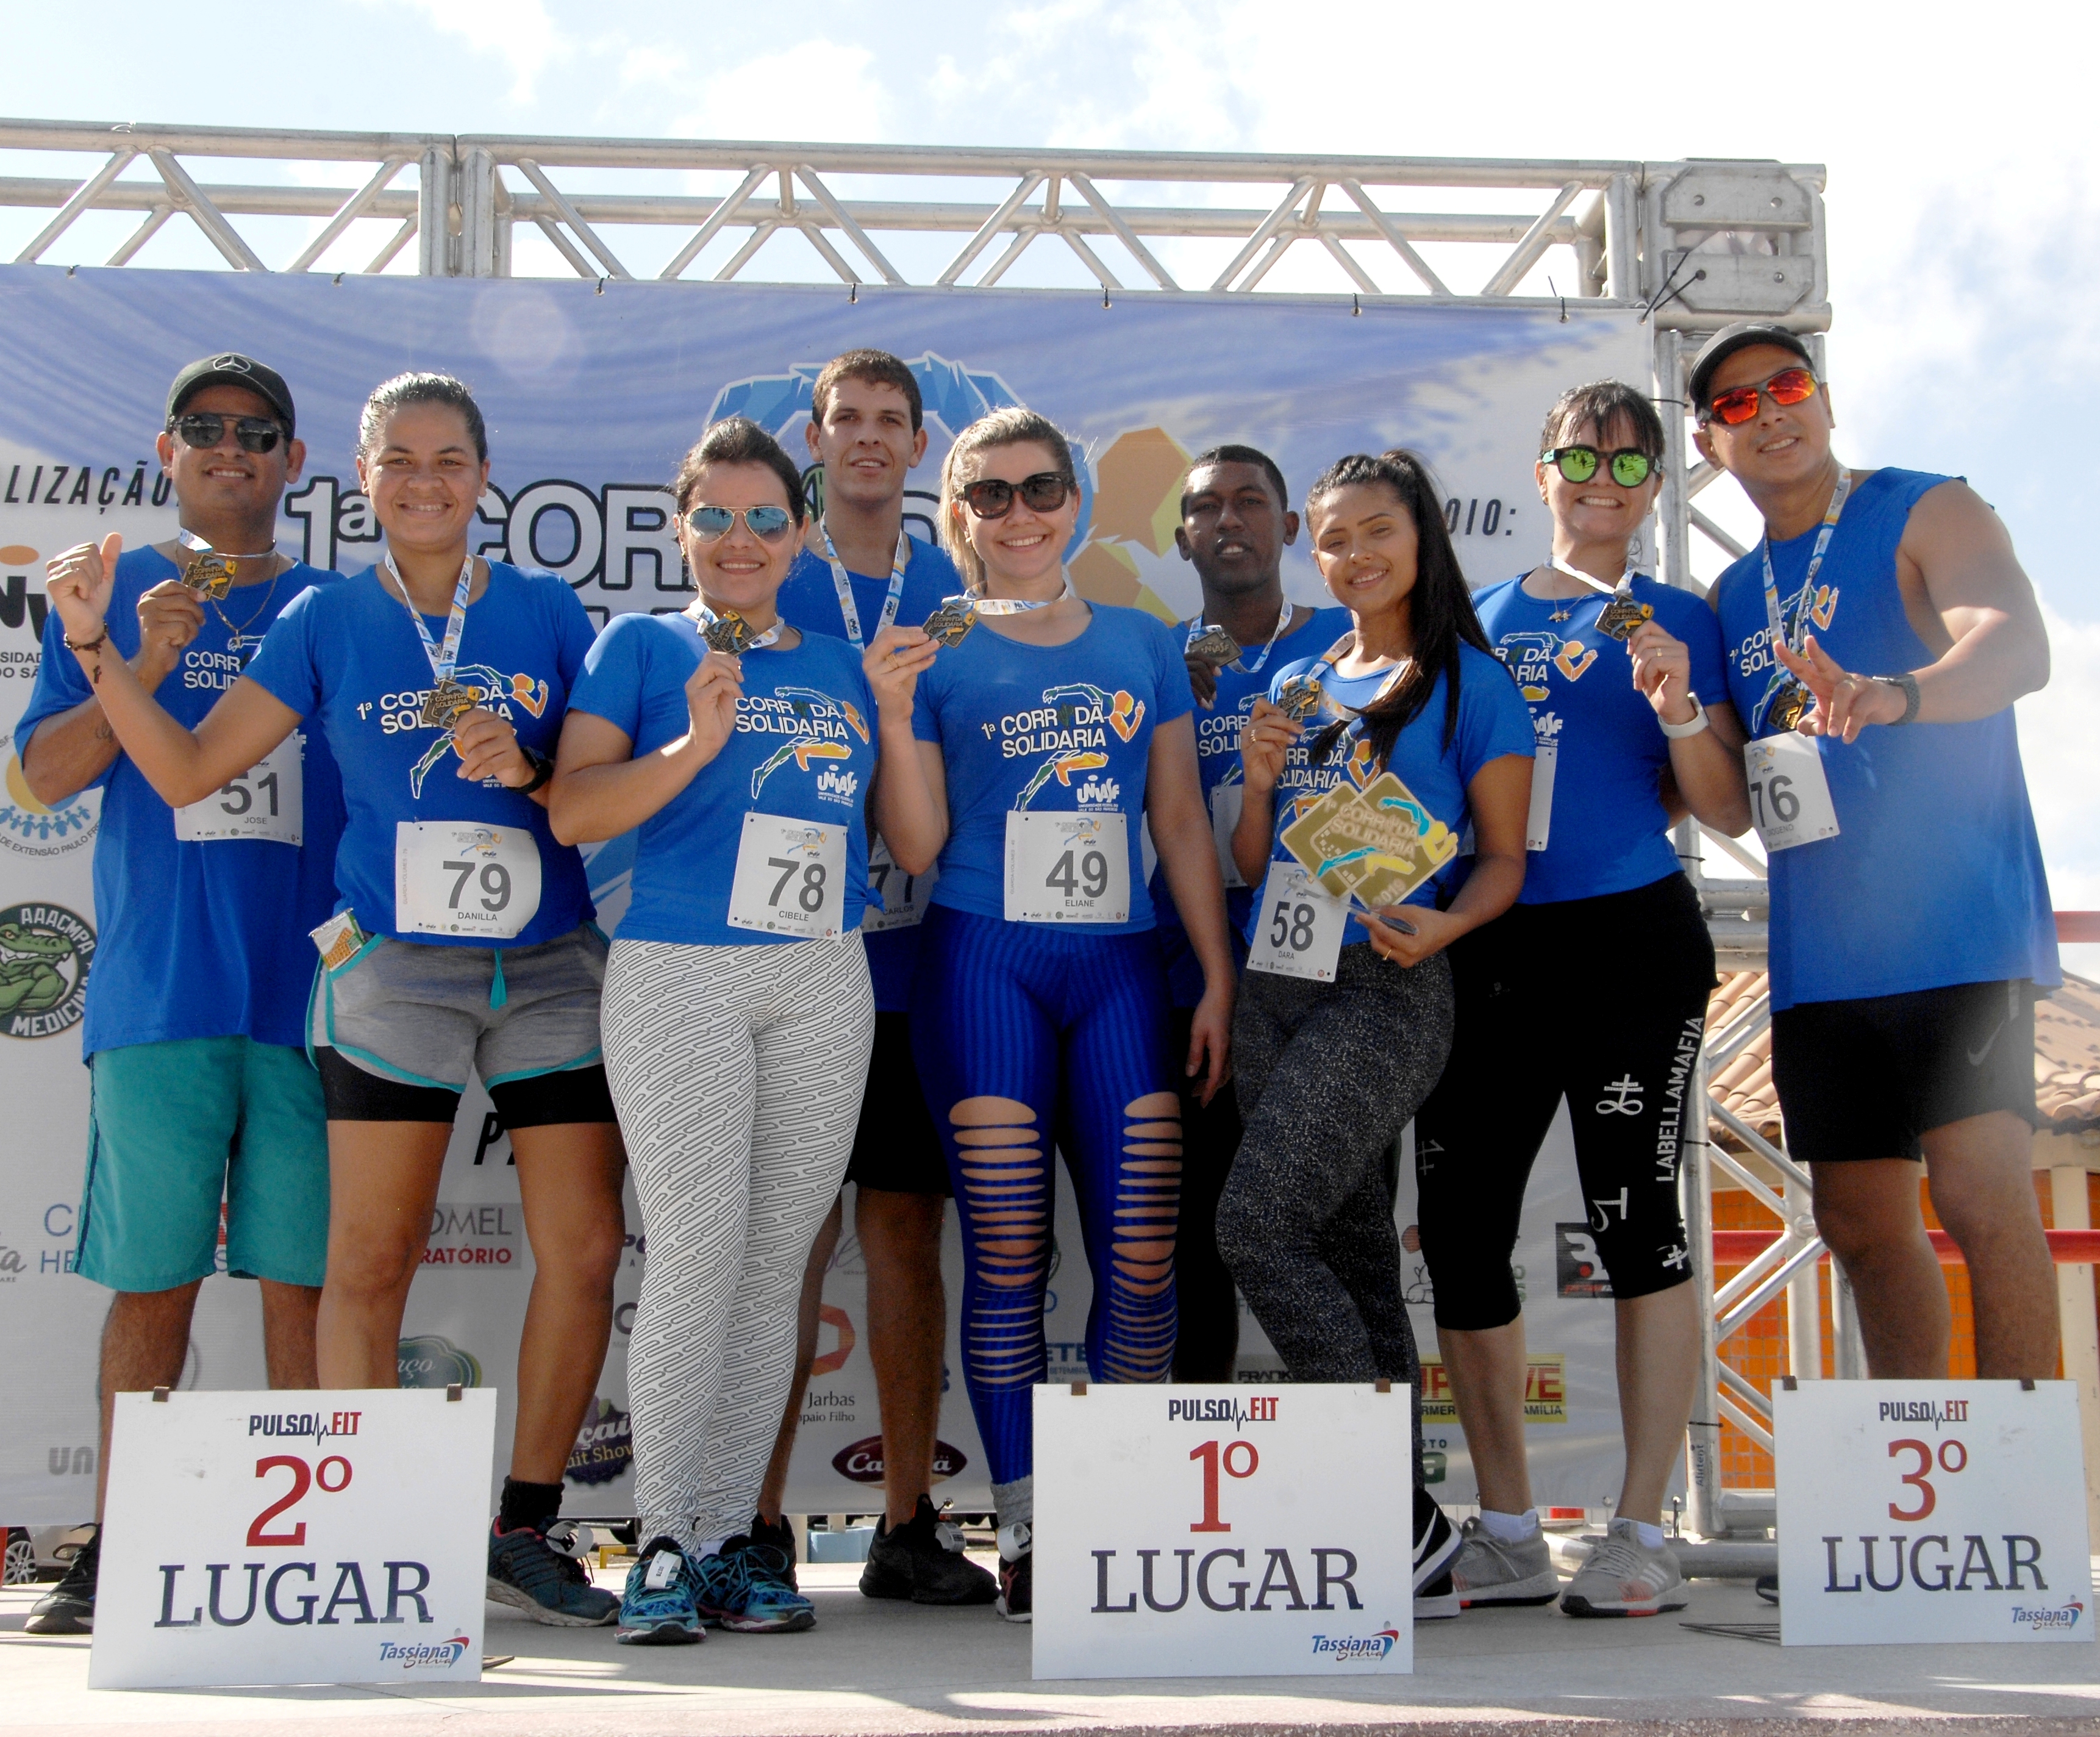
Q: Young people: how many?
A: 9